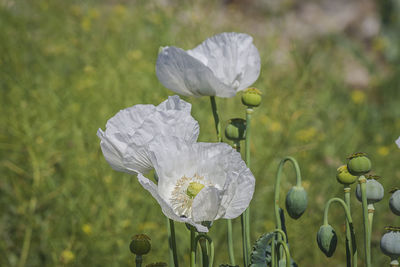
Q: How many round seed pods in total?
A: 8